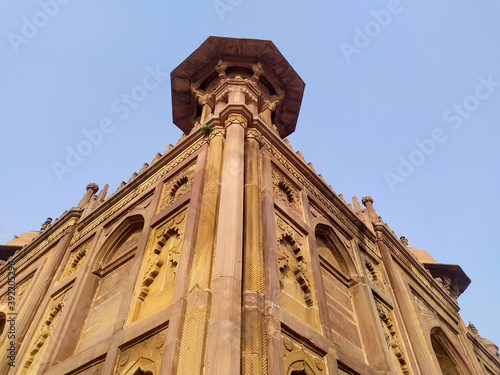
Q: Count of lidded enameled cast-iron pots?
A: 0